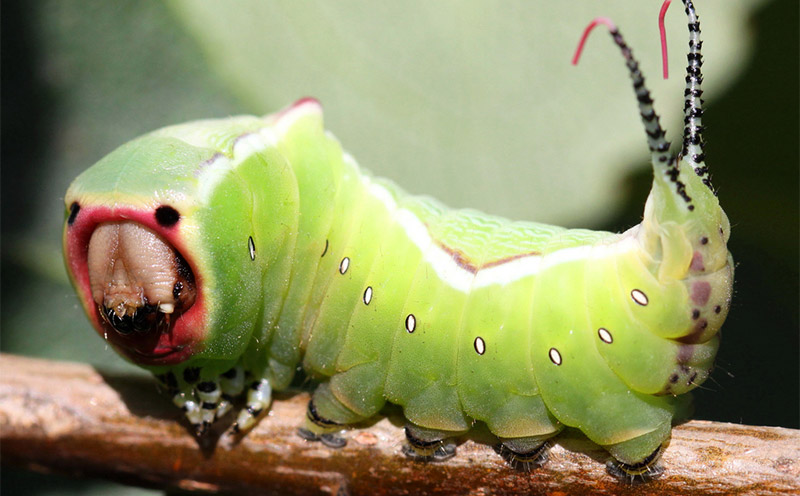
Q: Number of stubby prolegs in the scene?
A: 4